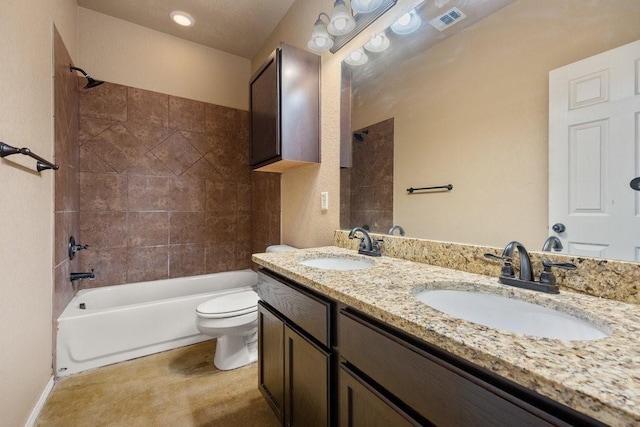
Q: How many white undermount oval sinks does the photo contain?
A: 2